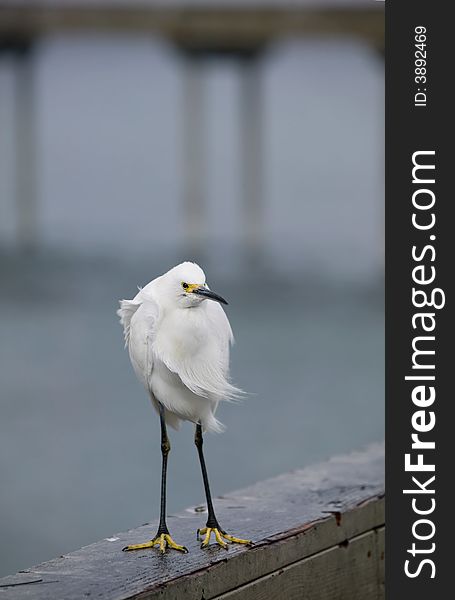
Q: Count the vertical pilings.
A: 3